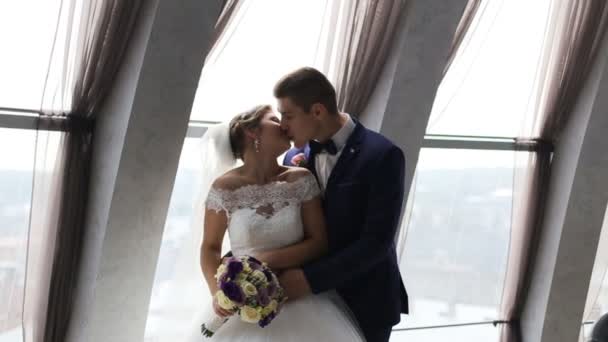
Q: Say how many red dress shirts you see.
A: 0